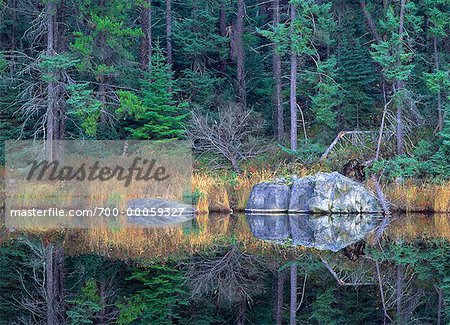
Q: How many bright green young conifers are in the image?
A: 1